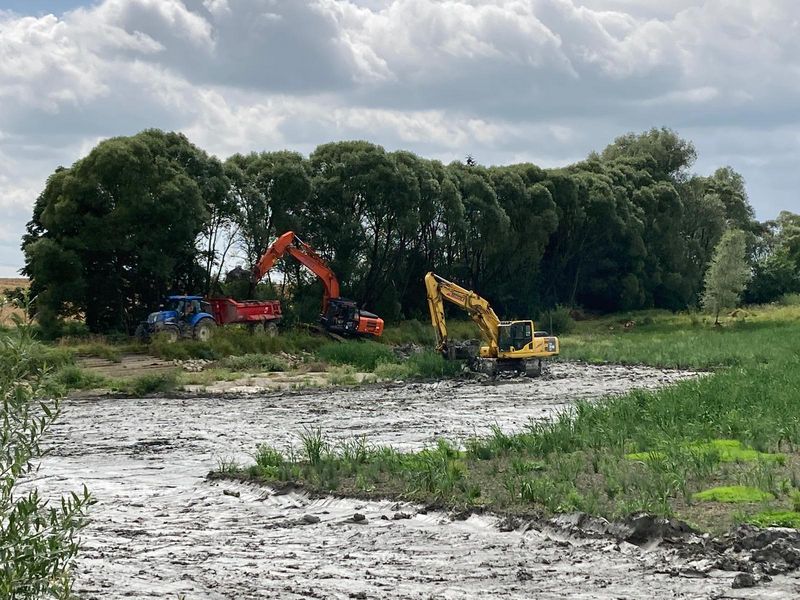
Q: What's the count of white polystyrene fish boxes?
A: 0